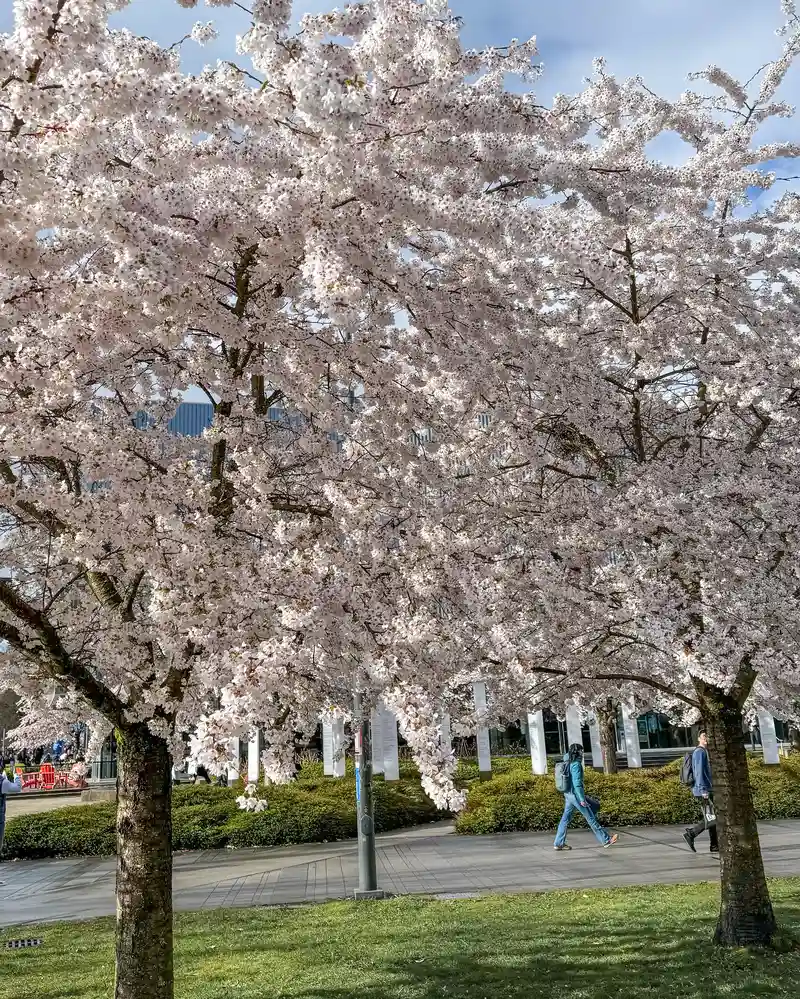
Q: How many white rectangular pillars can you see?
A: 13